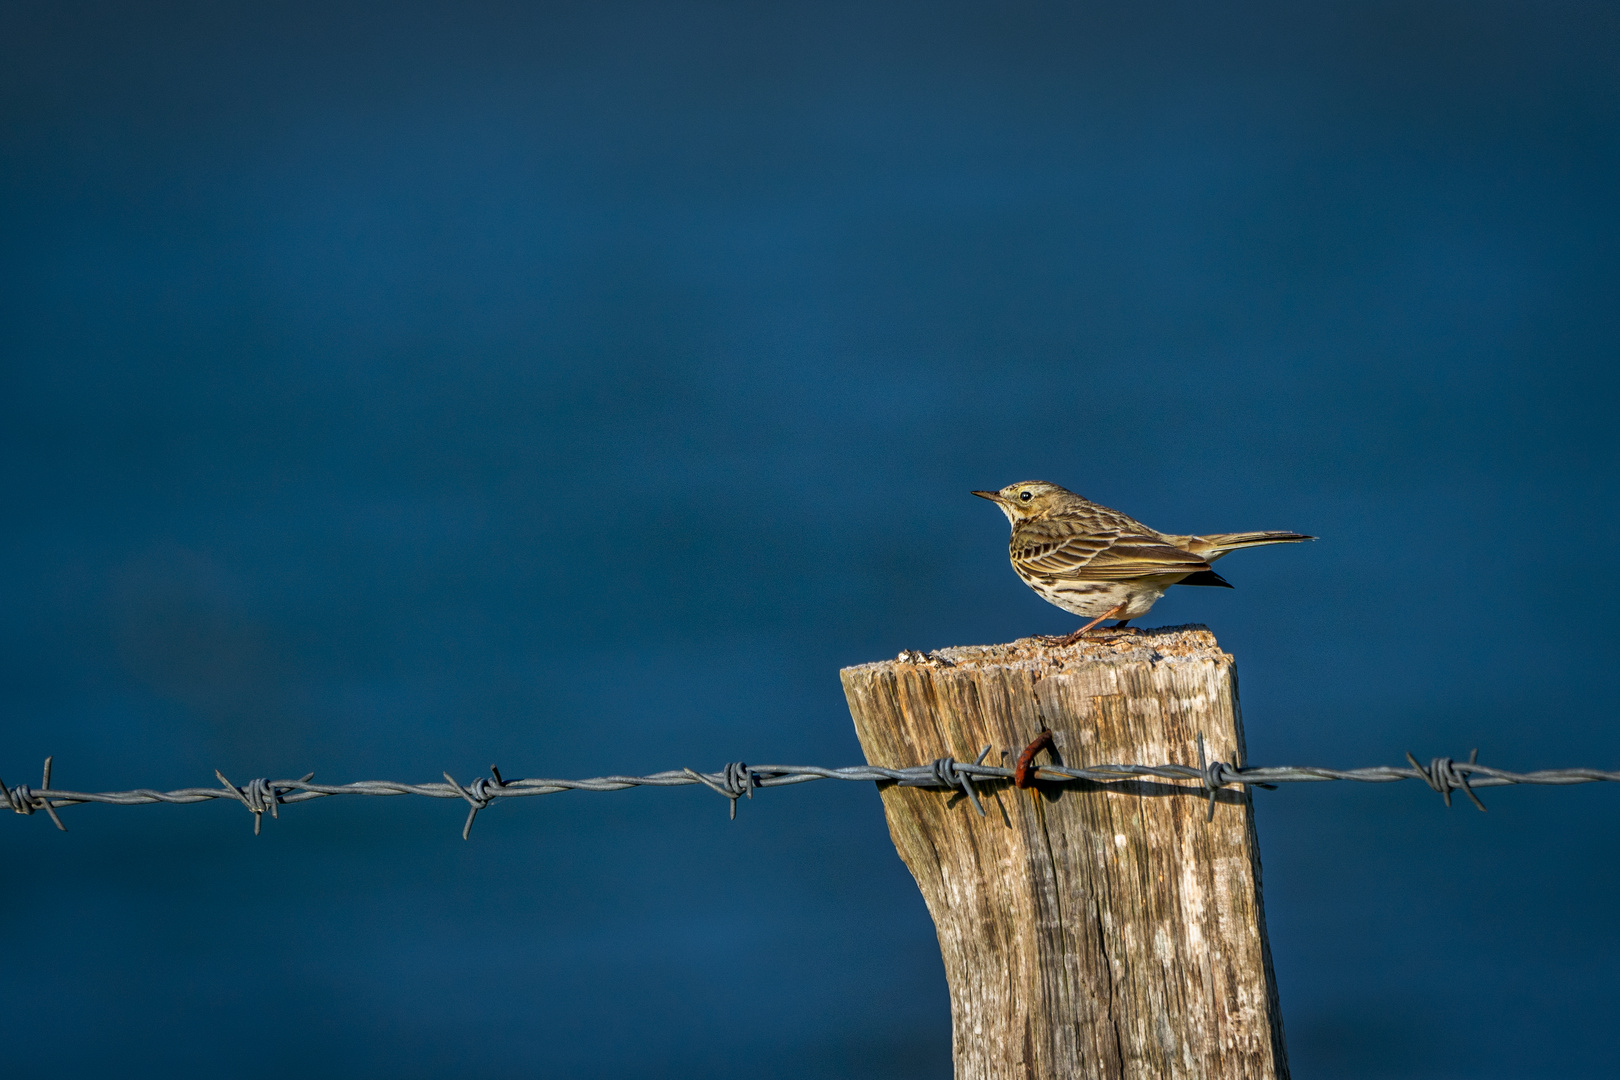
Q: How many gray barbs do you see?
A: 7